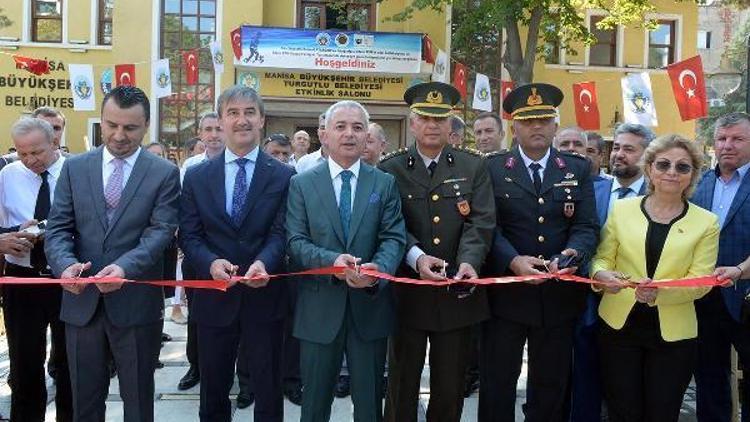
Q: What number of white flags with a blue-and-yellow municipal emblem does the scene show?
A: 6